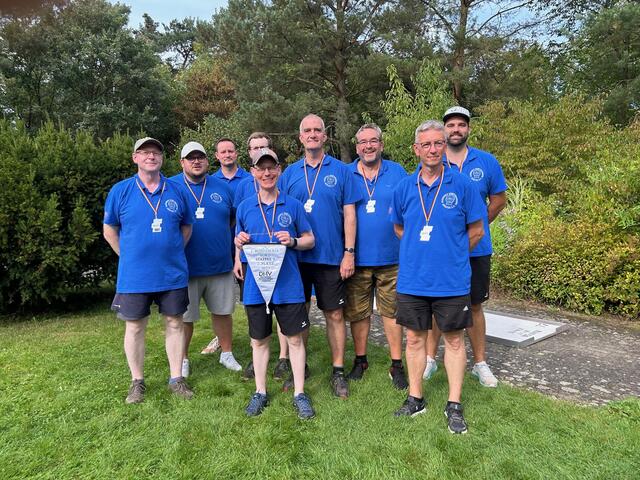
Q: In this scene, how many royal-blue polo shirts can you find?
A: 9